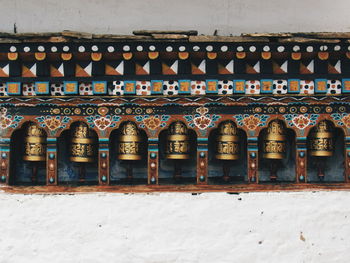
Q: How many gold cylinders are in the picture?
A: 7